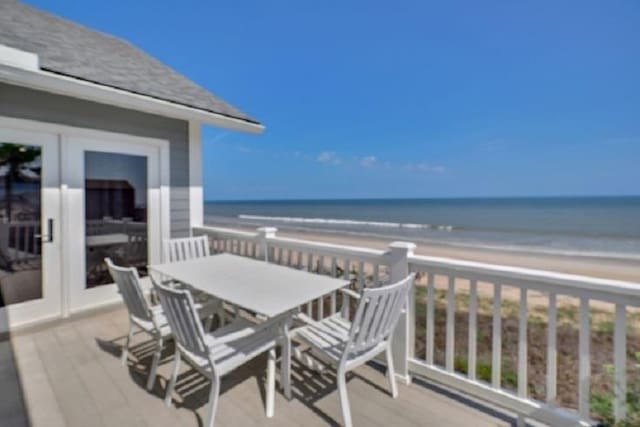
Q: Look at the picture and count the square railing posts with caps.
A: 2